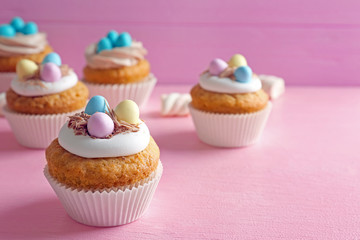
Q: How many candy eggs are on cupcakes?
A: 15